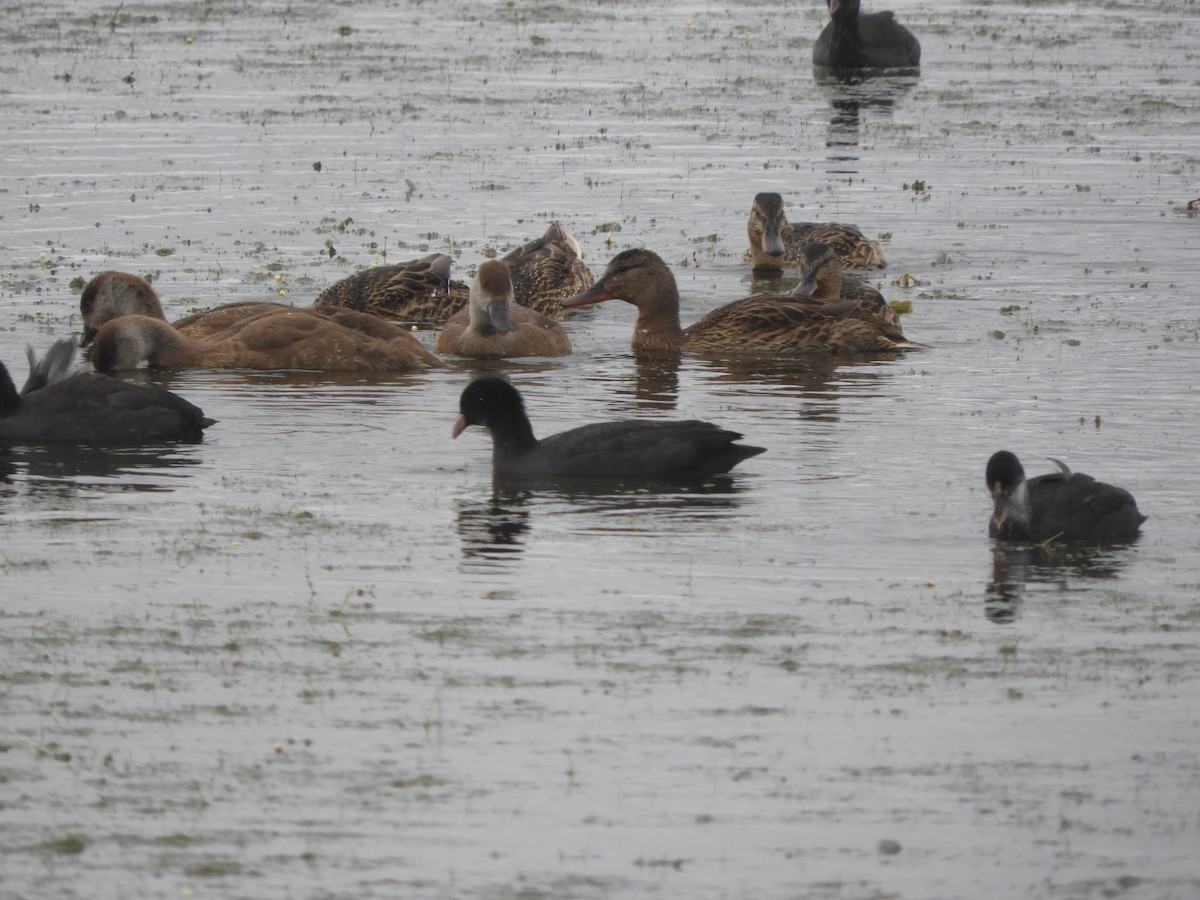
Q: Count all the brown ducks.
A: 8